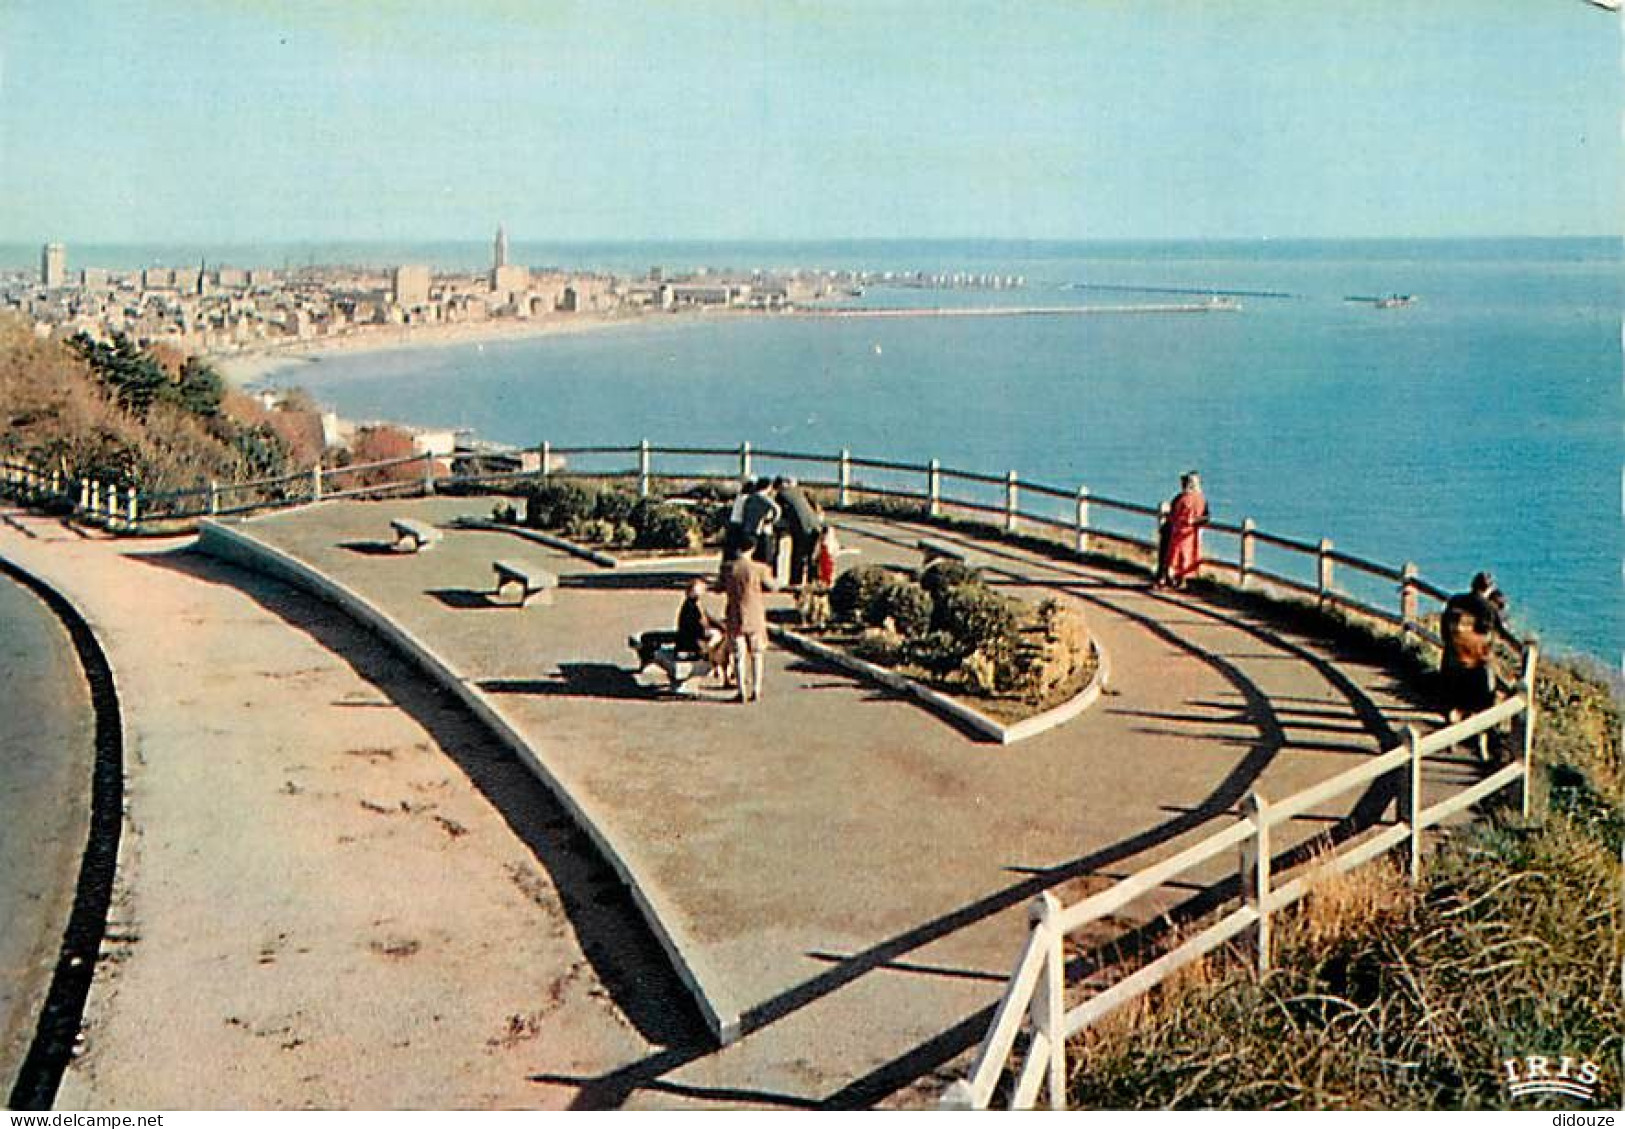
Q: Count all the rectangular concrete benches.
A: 4